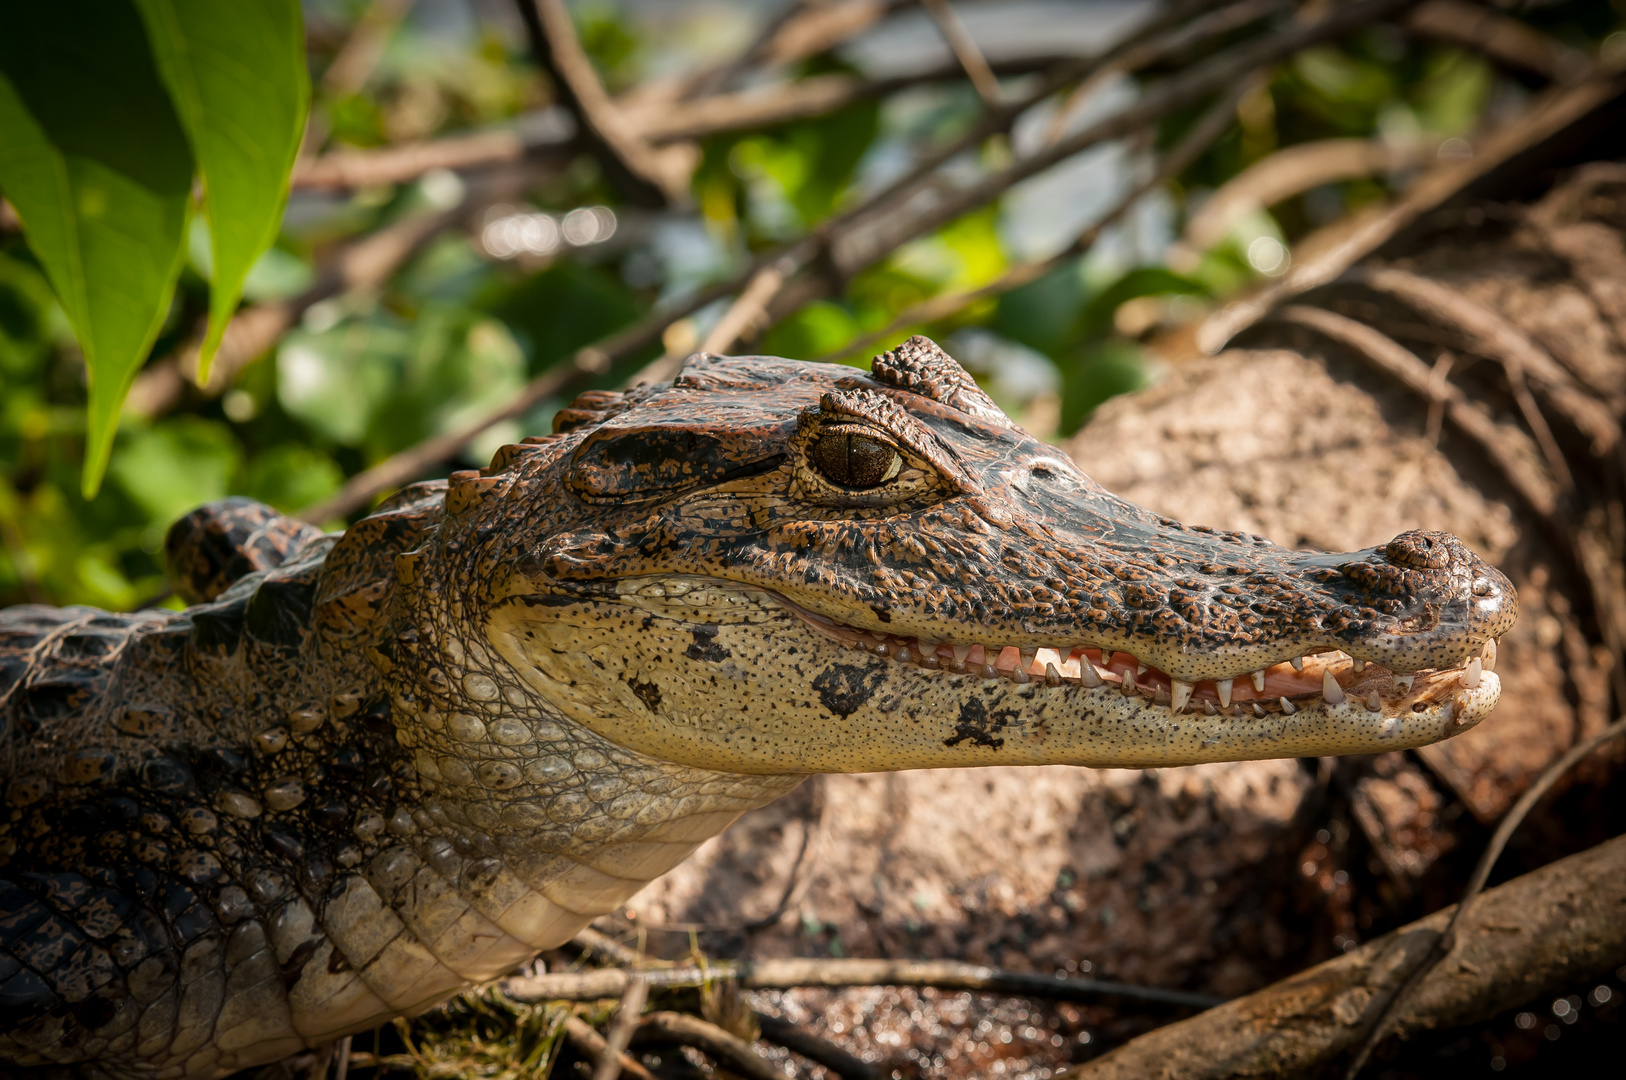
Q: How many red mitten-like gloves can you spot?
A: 0